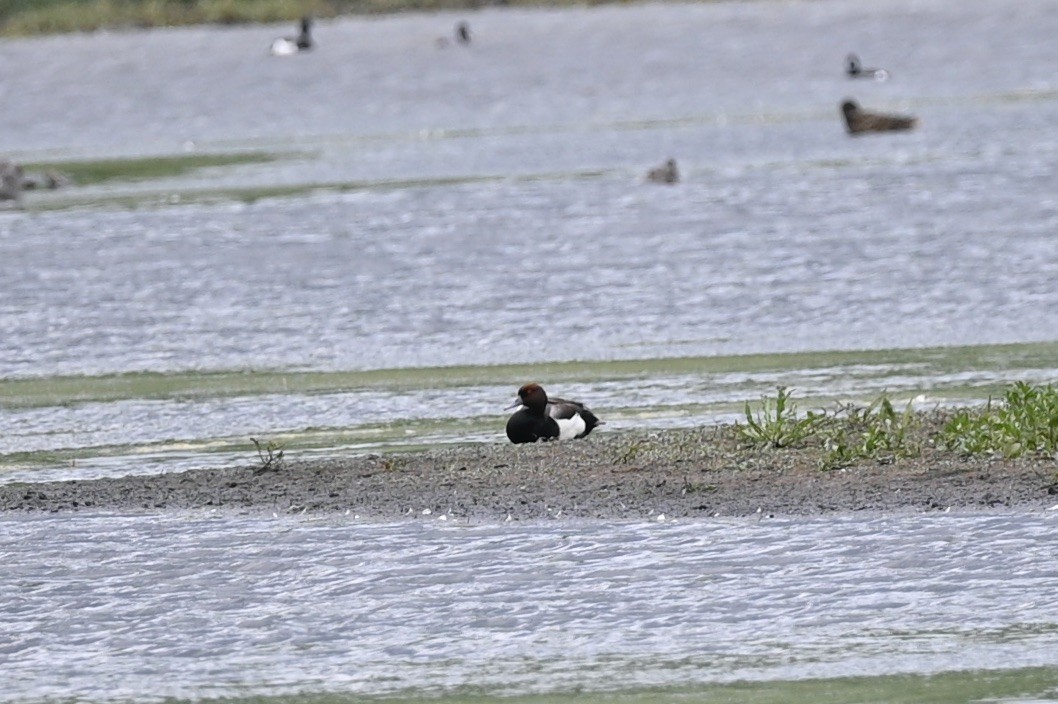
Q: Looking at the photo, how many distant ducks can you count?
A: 5